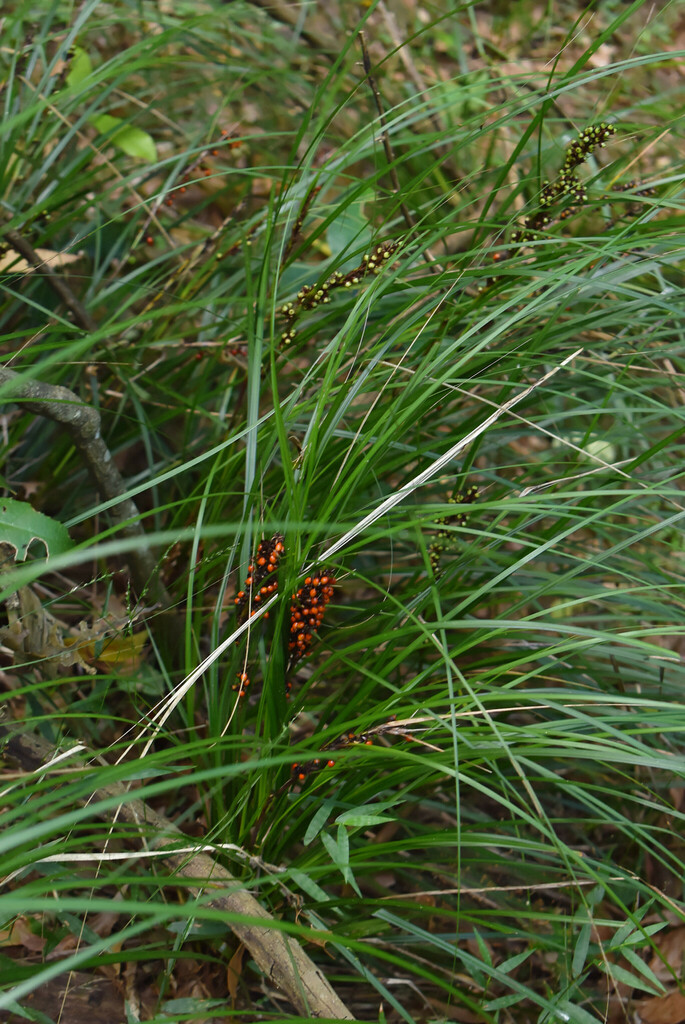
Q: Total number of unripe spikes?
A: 3